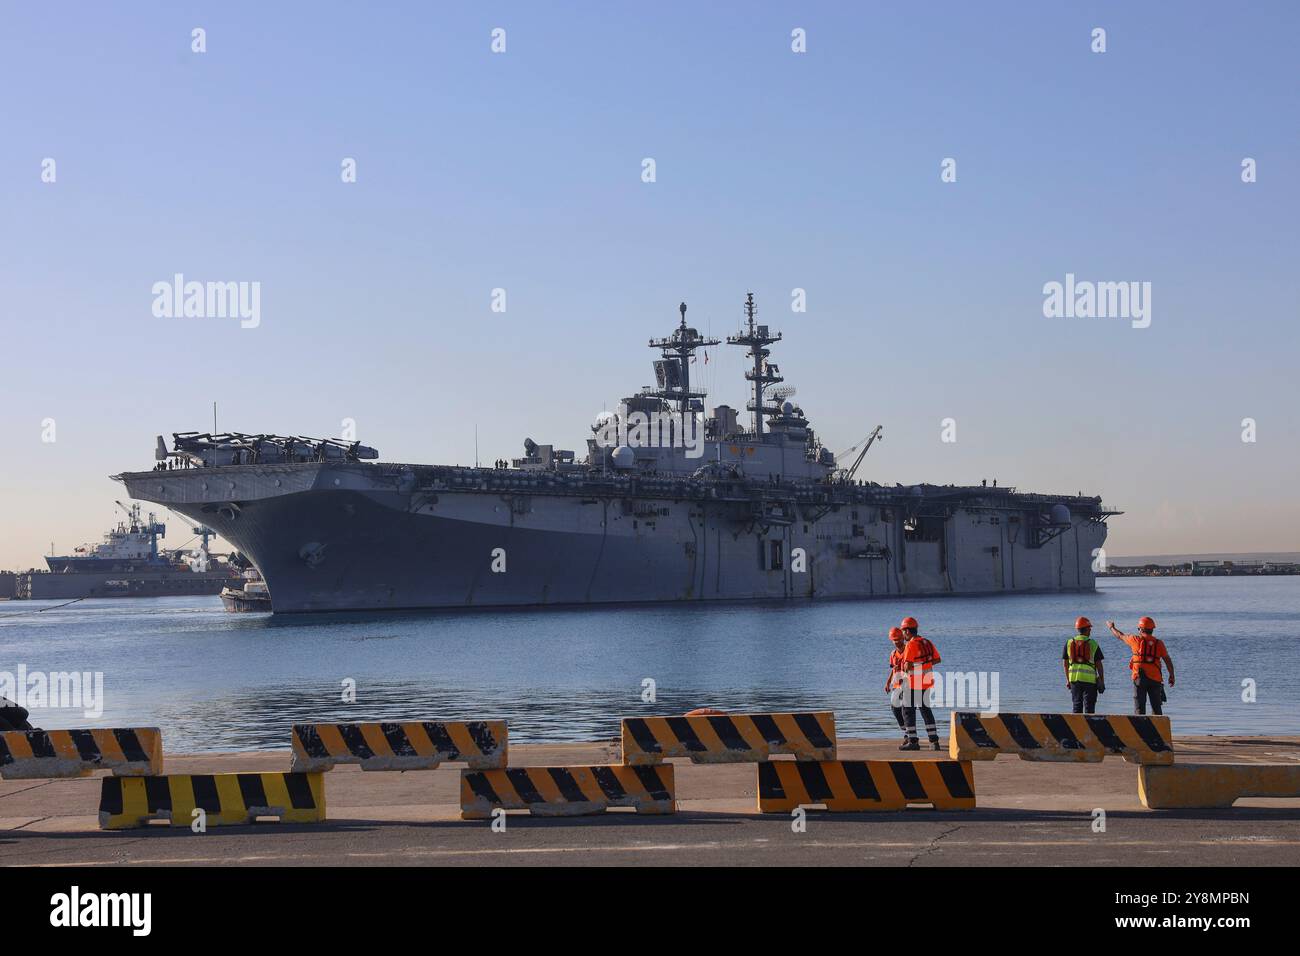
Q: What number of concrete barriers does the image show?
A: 8